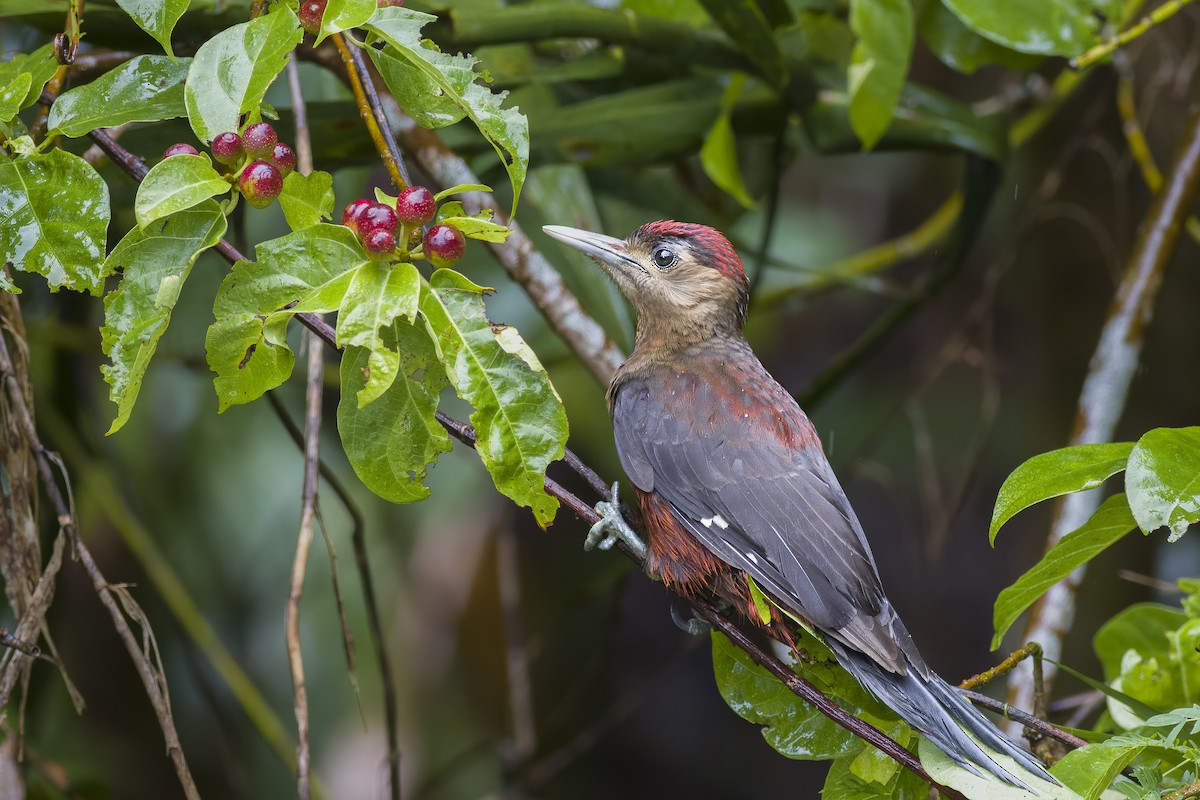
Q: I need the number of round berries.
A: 12